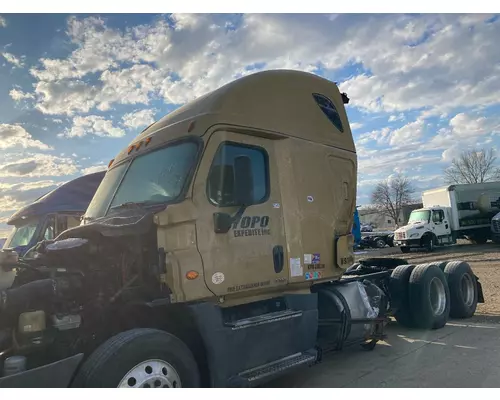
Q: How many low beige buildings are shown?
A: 1